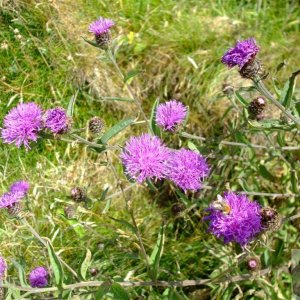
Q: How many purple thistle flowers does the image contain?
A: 12